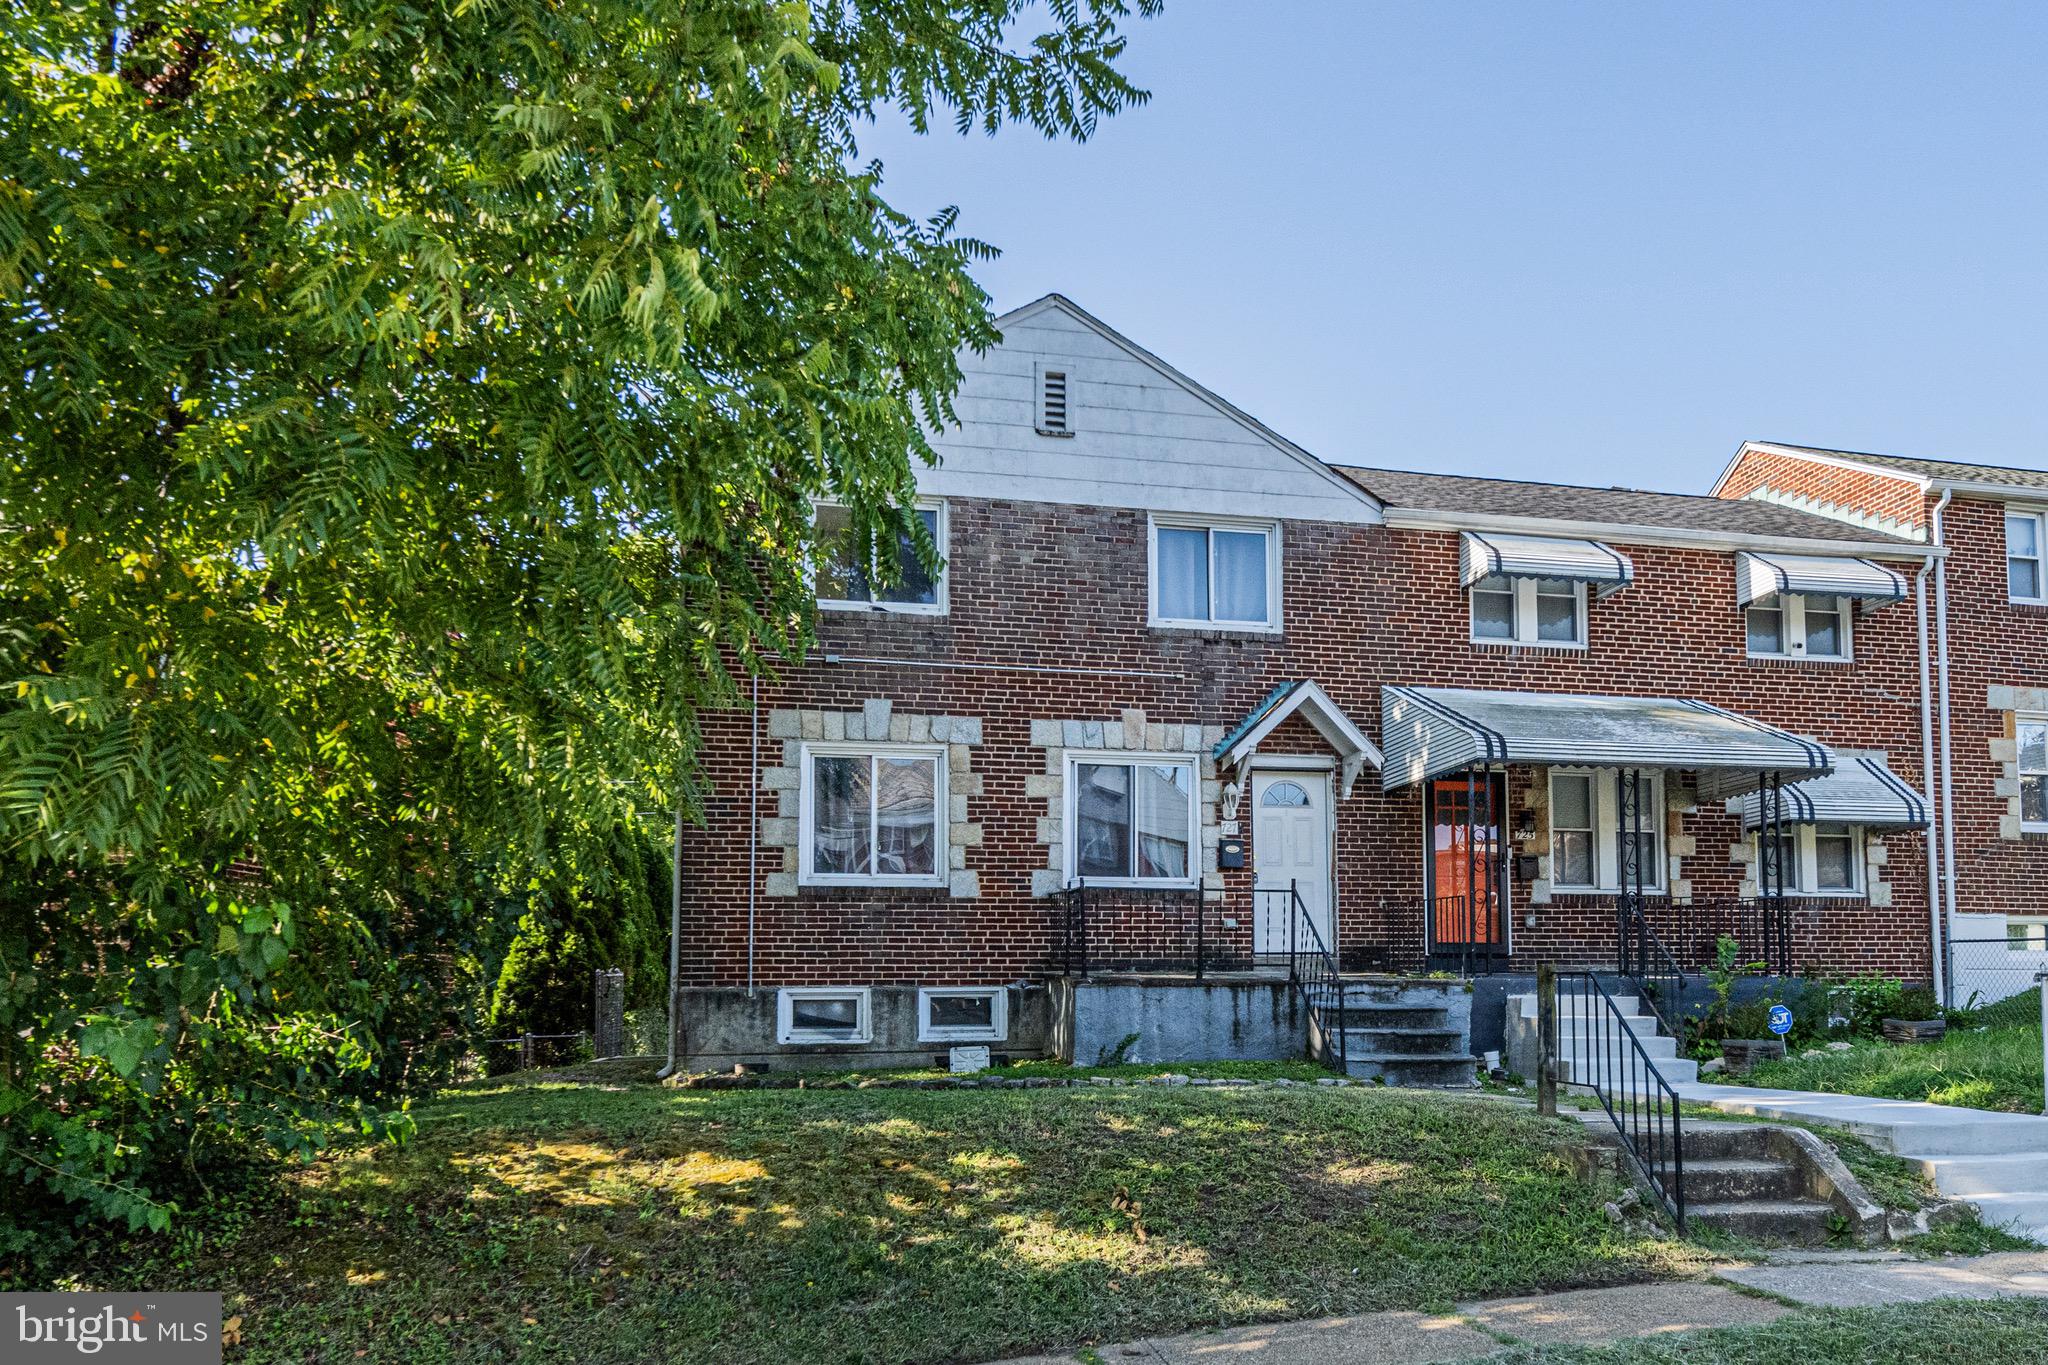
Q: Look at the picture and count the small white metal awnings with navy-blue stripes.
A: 3